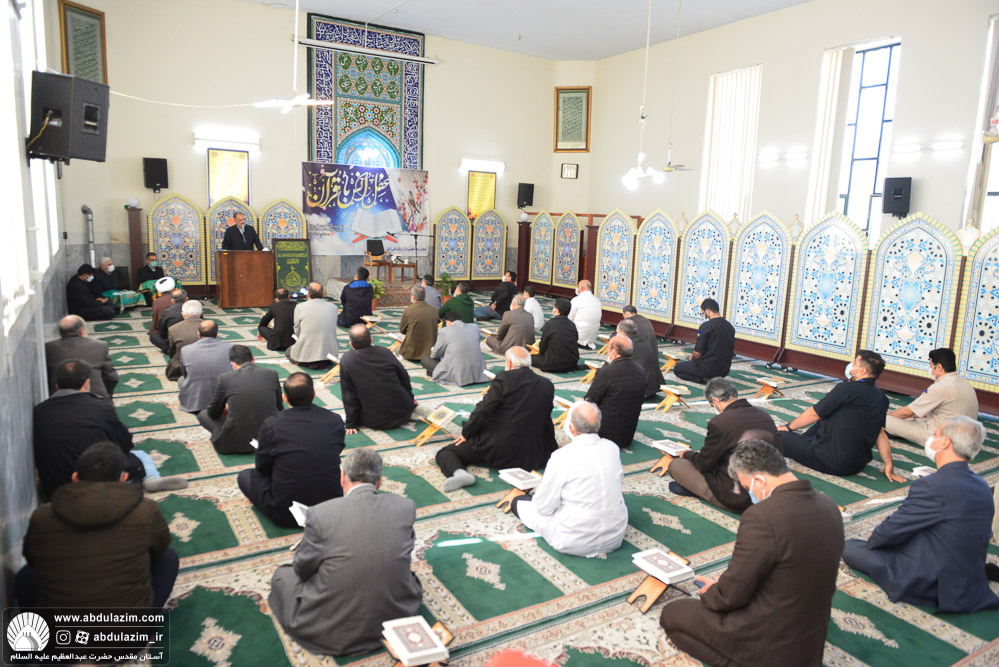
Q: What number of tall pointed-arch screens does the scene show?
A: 14